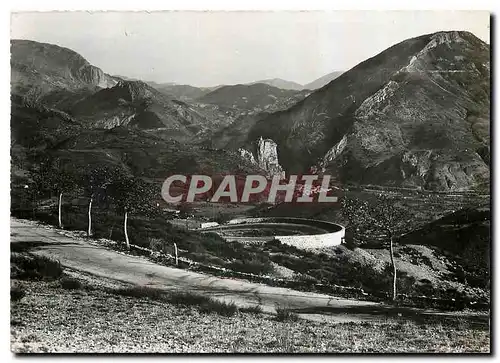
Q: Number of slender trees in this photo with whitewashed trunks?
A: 4